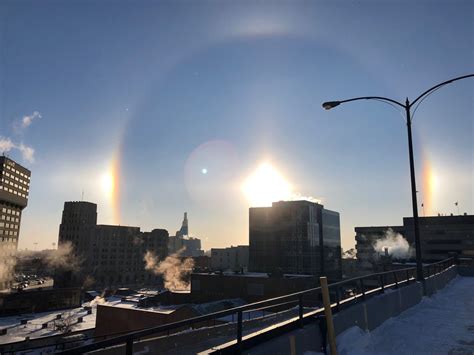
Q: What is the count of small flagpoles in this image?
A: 2